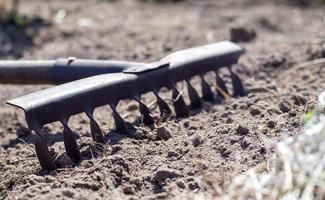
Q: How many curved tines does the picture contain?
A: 11